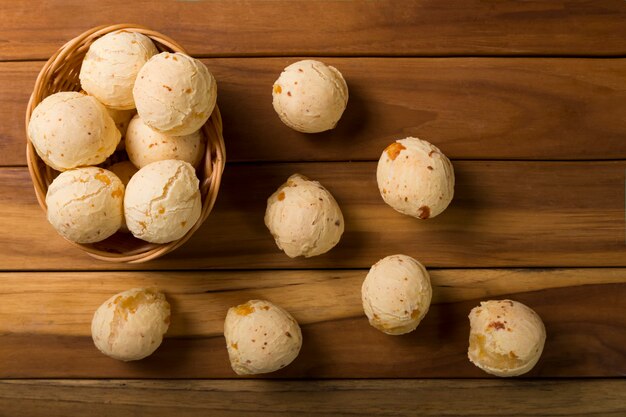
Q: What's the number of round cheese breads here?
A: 15